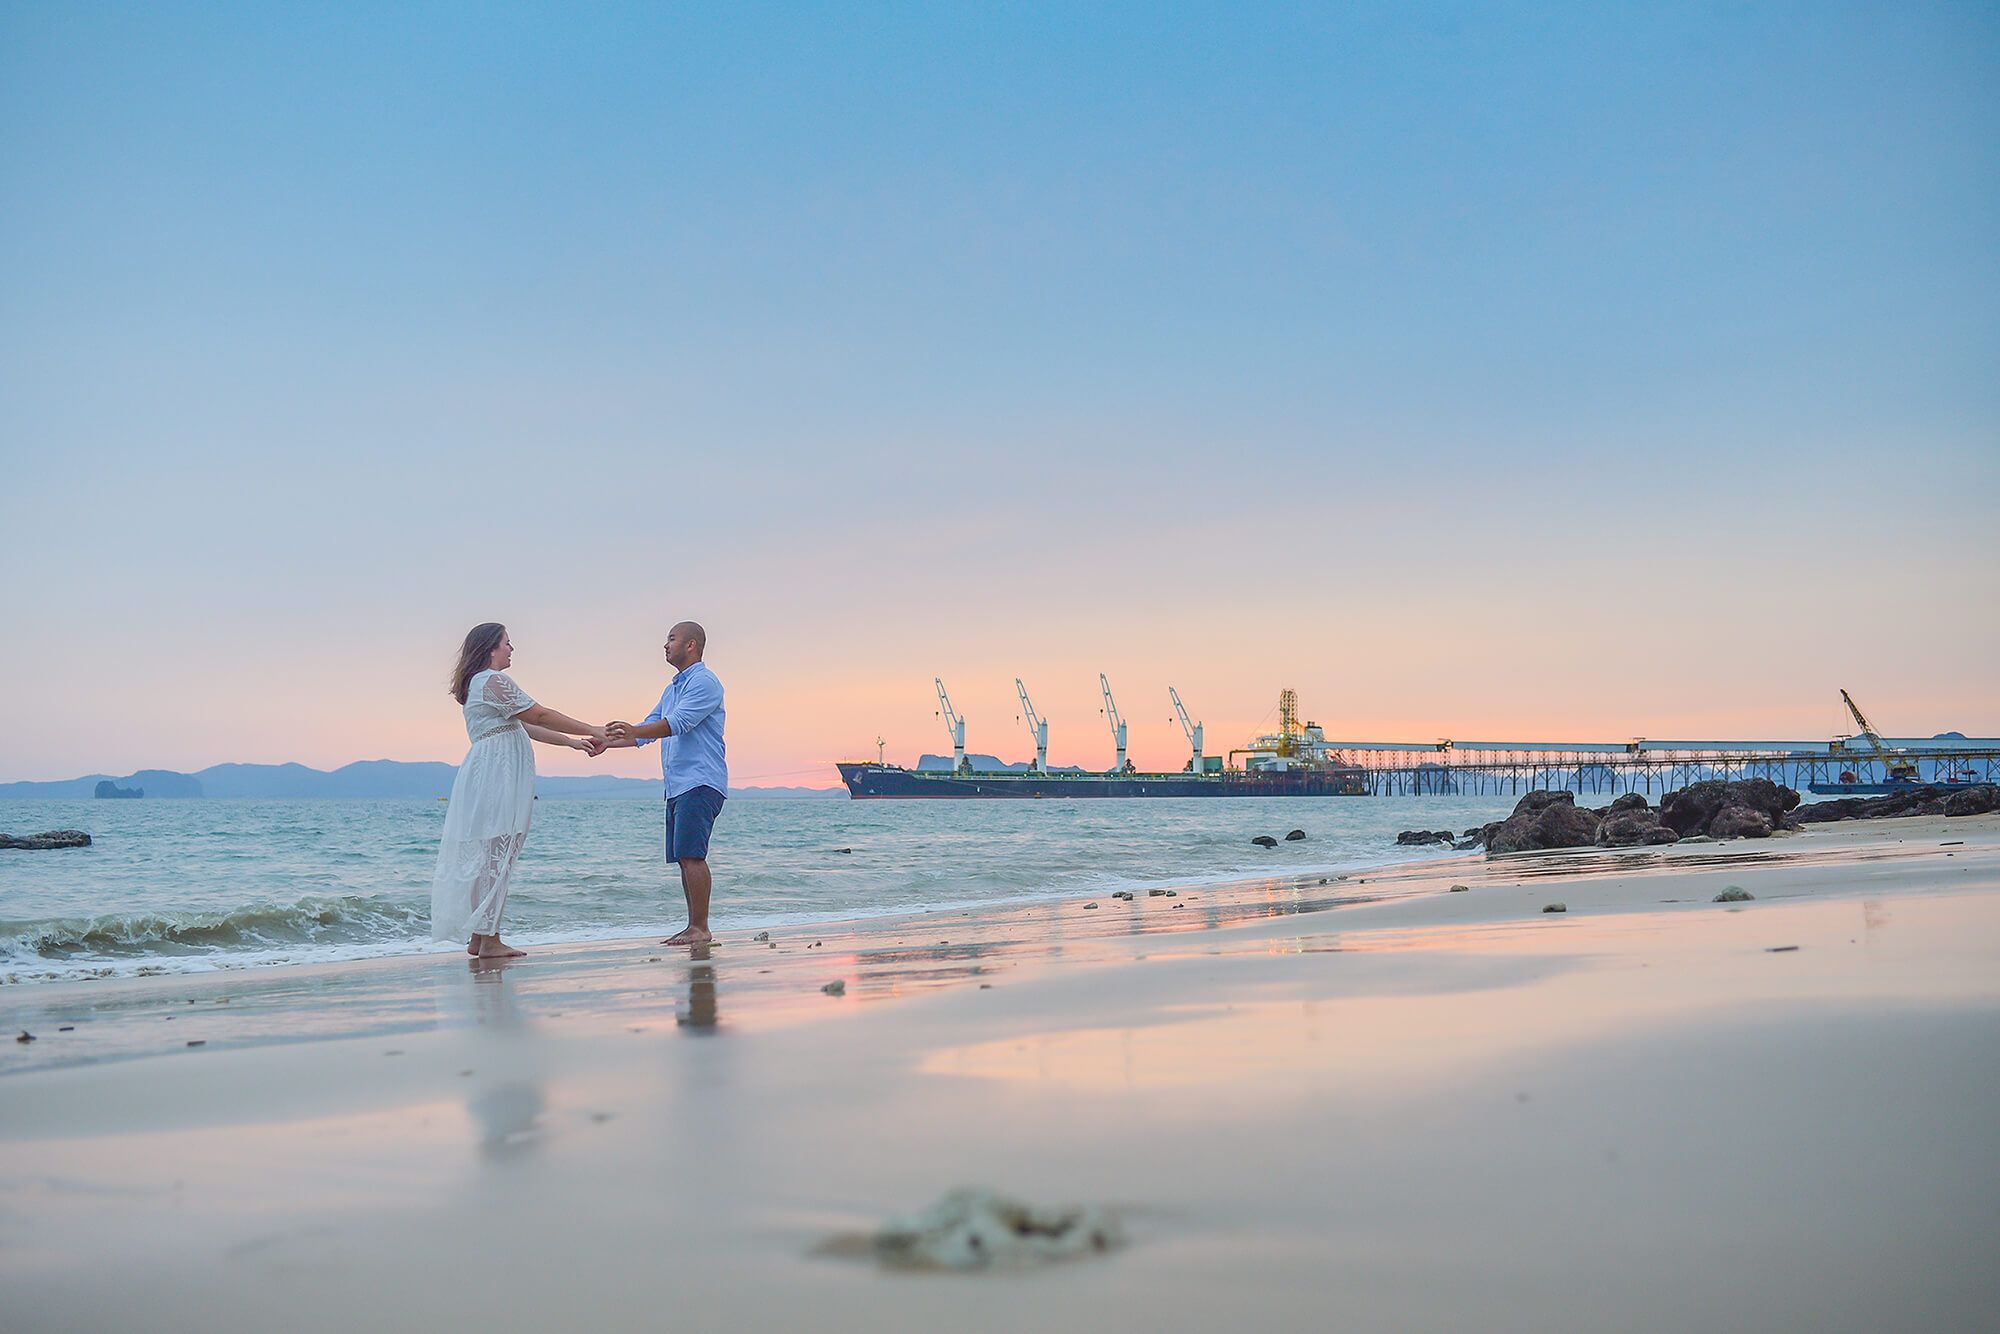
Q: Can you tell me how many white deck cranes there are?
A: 4